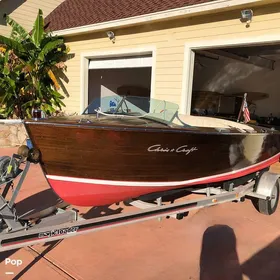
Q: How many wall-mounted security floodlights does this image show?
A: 2